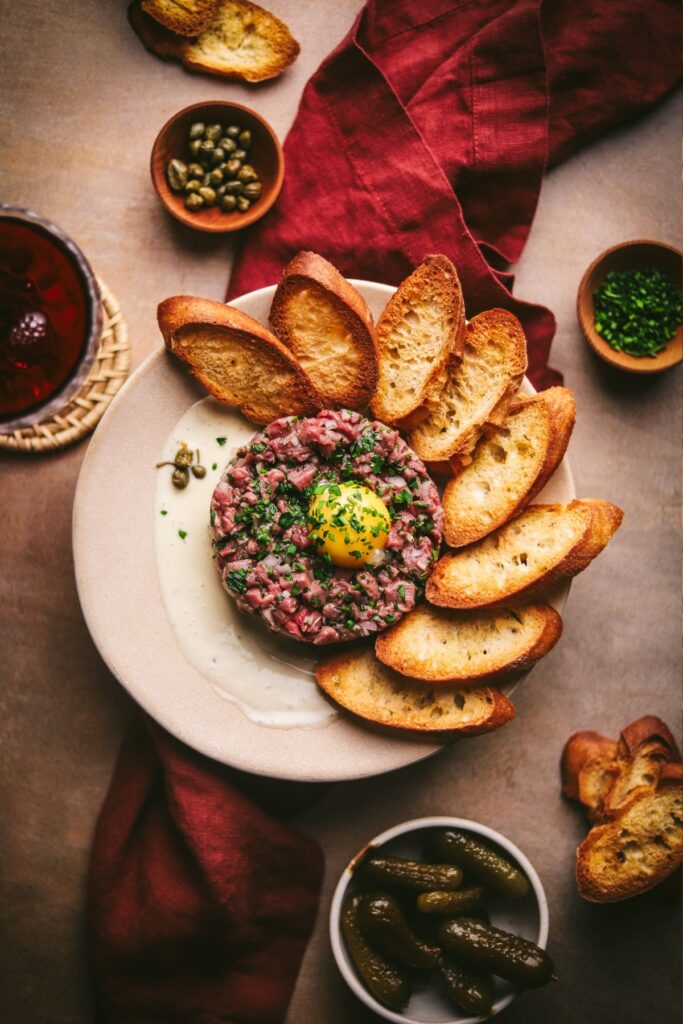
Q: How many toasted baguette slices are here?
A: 13